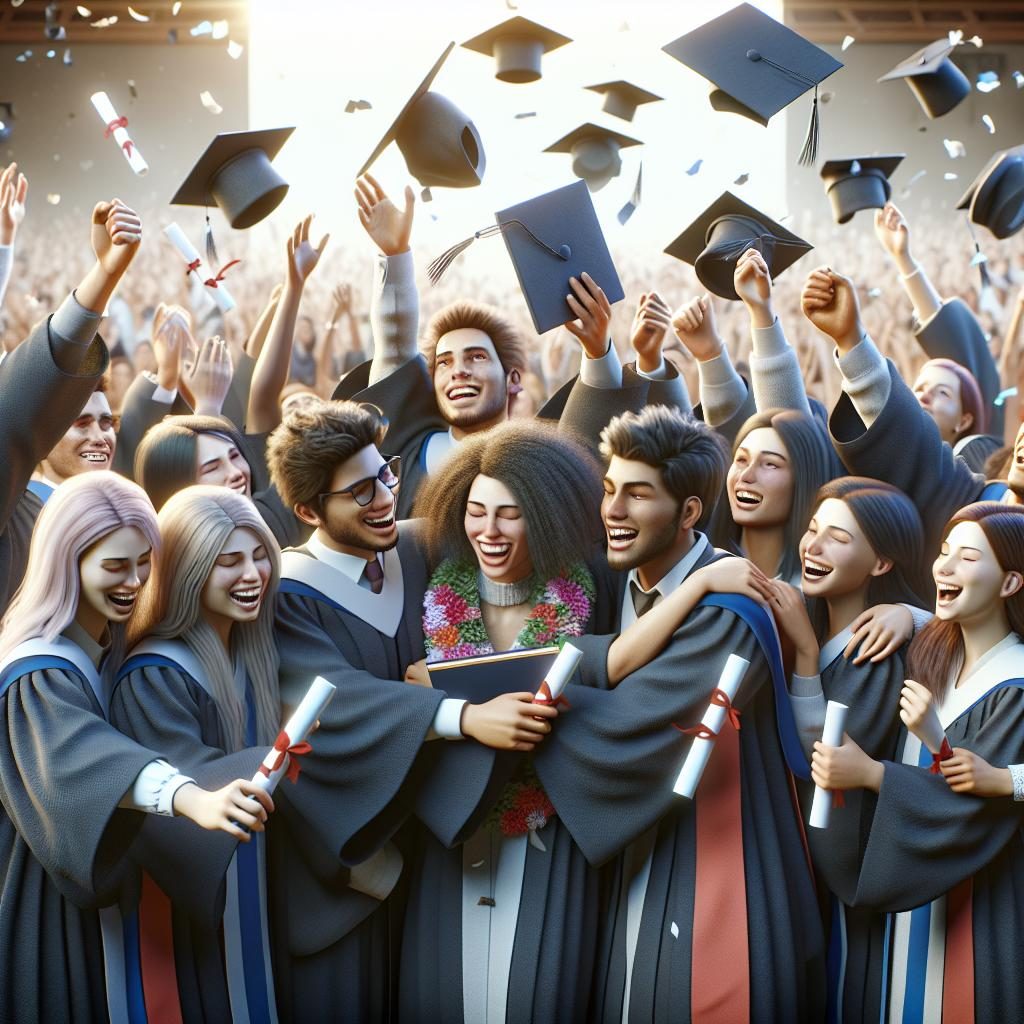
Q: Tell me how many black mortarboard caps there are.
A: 11